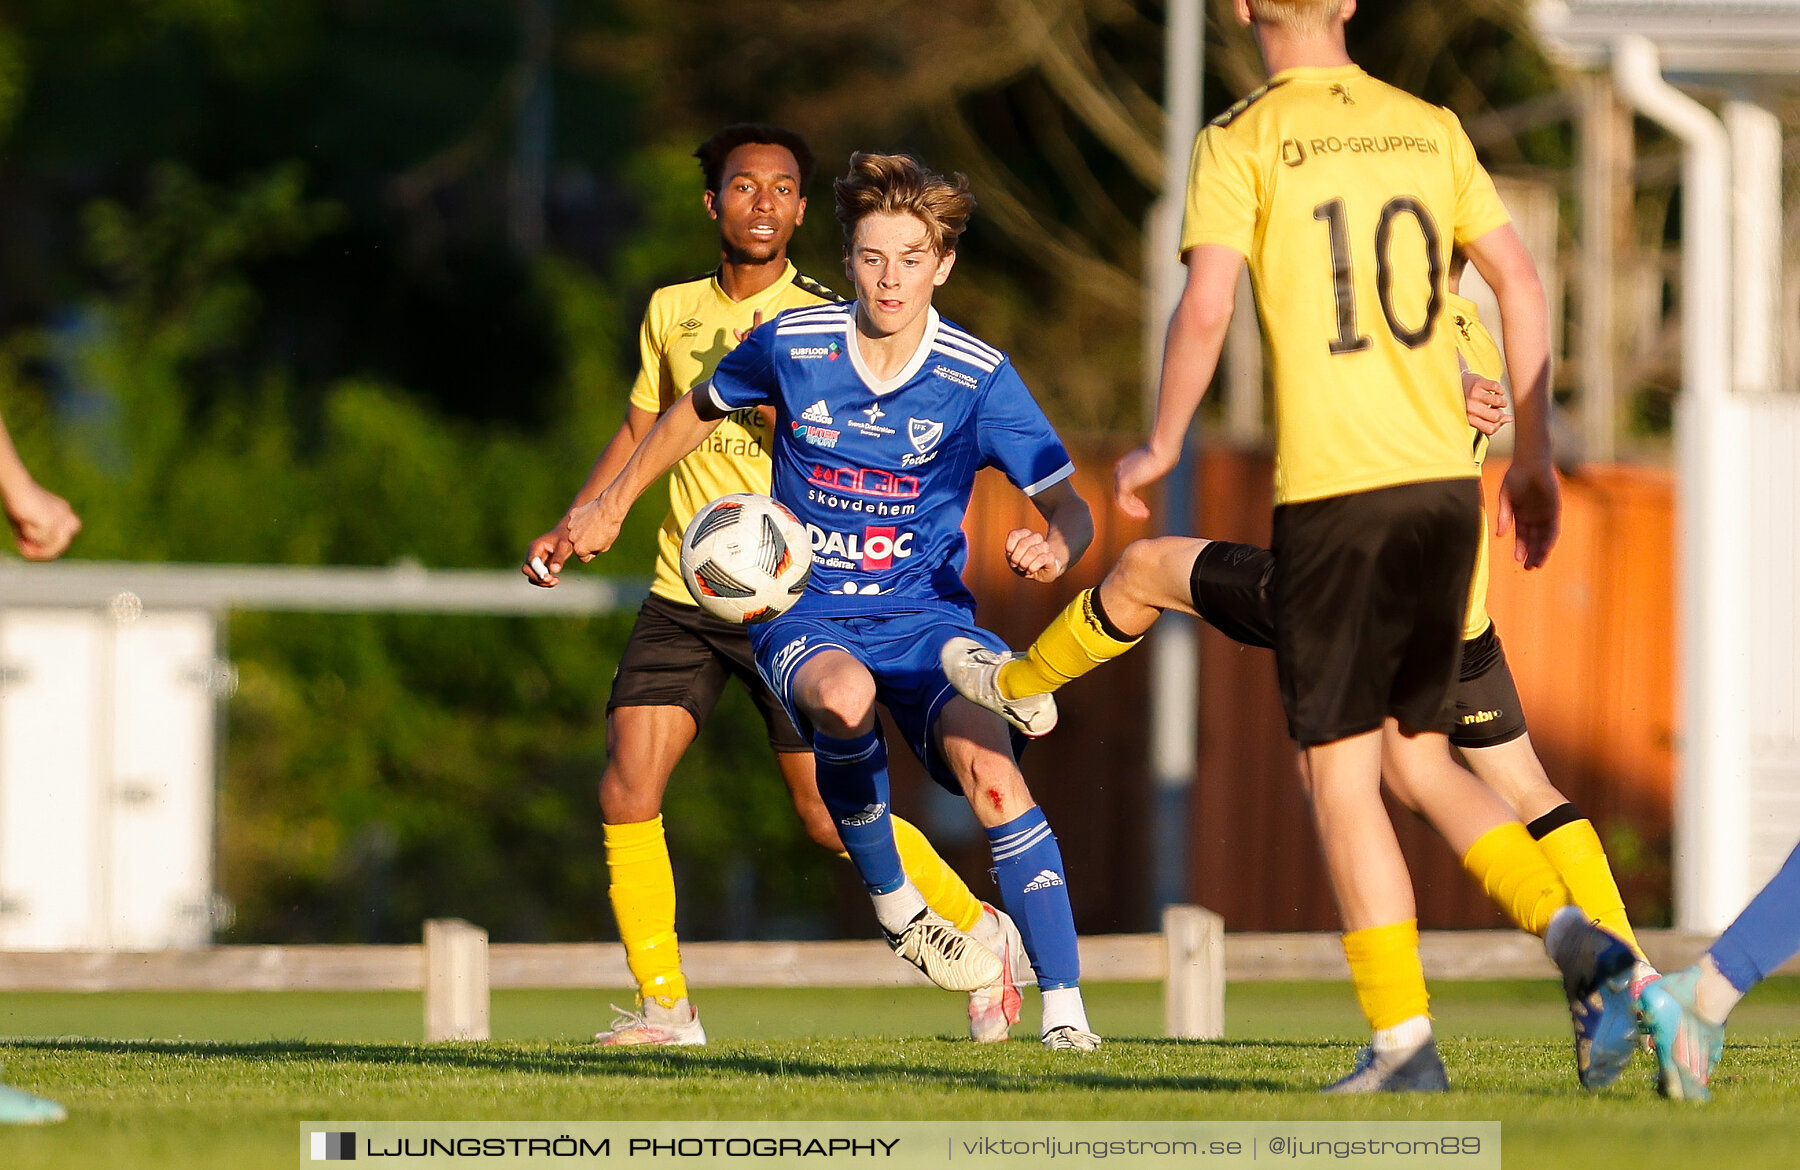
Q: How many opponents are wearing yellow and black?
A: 3